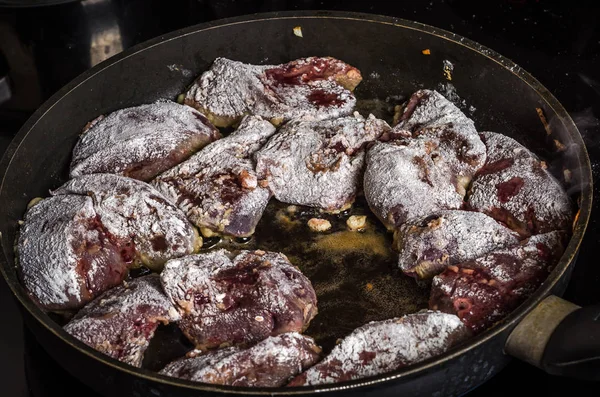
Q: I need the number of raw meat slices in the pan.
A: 13